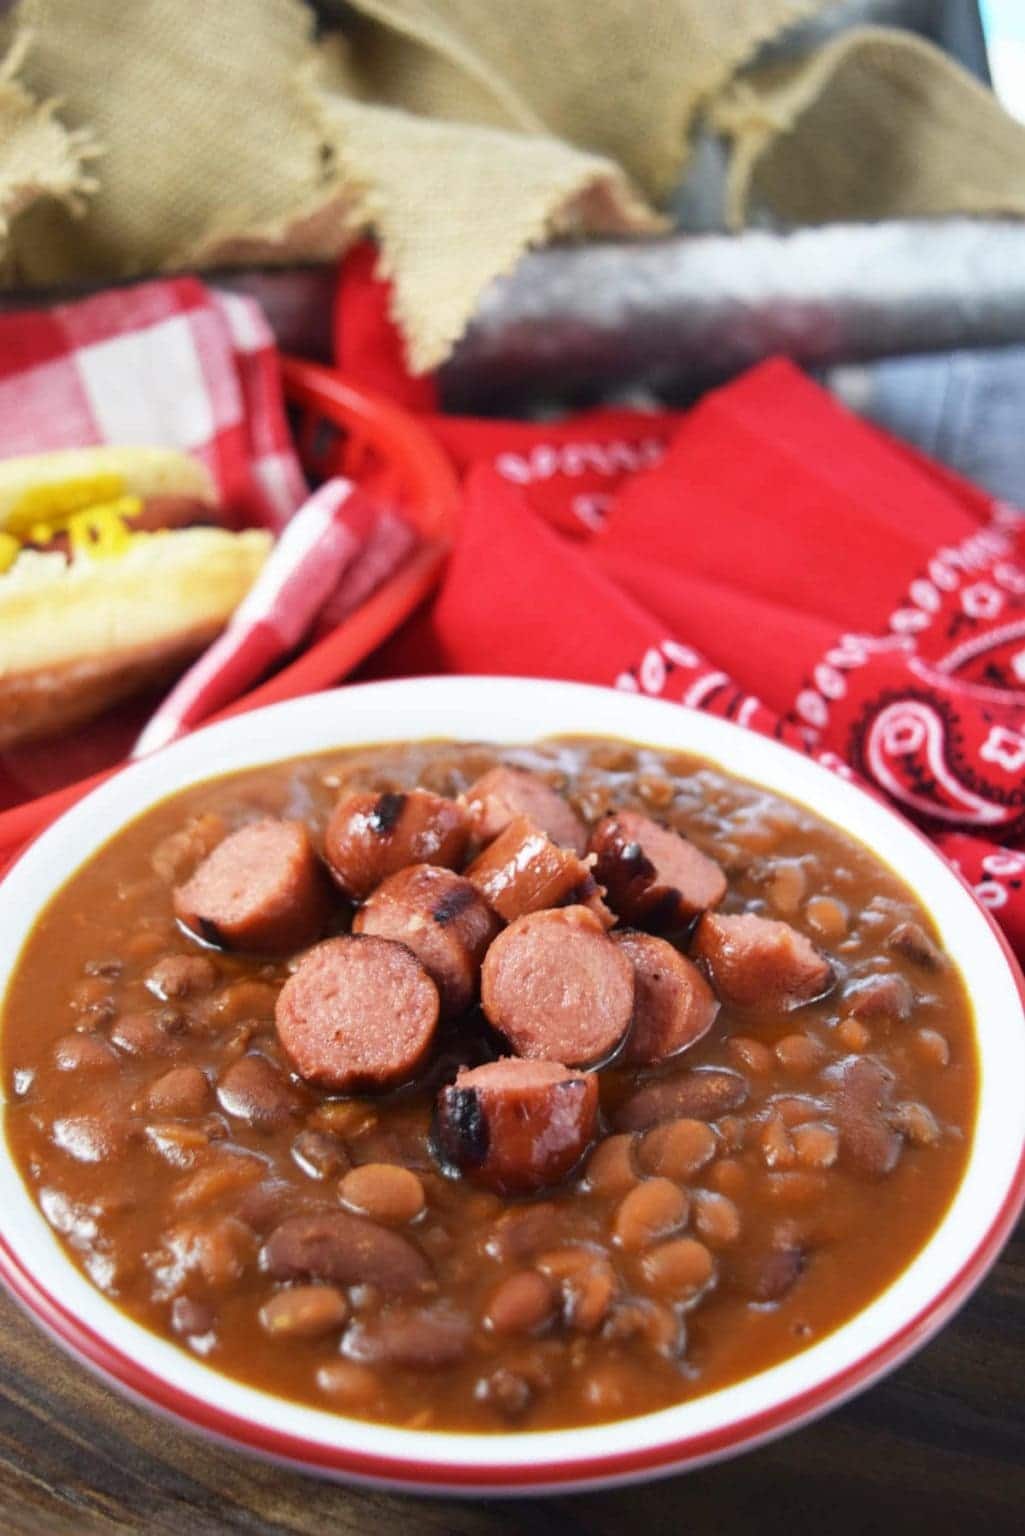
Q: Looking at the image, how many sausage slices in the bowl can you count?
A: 11